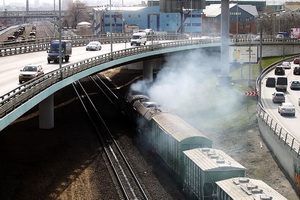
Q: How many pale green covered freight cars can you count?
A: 3